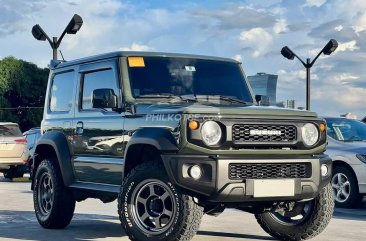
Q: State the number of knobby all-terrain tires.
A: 3